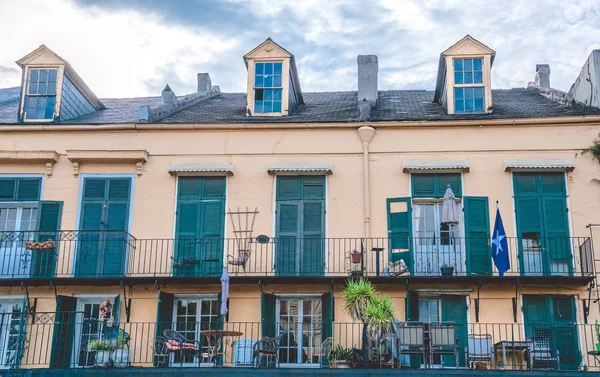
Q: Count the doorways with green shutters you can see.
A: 12